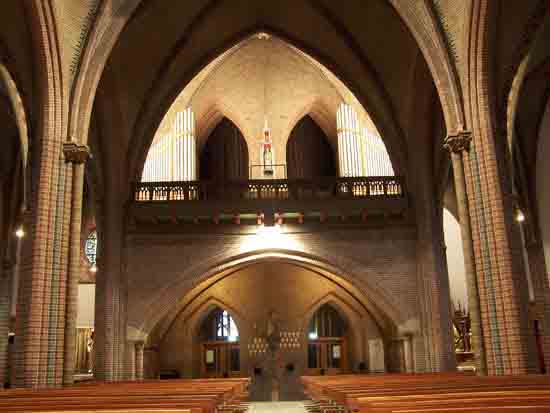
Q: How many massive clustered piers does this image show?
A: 2